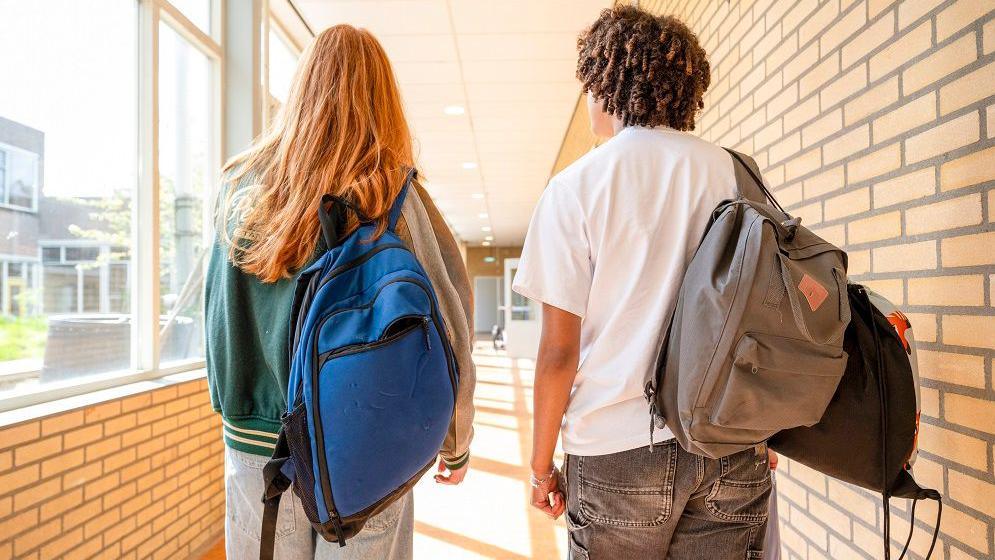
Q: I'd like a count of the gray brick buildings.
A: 1